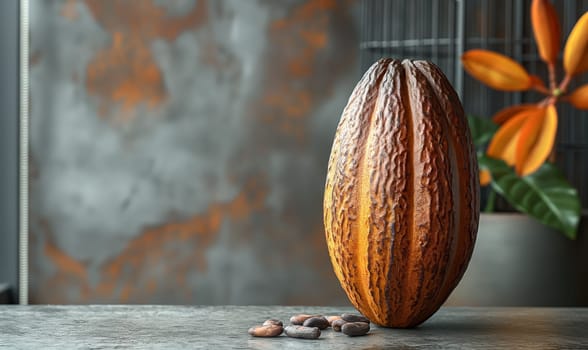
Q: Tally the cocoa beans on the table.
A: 9